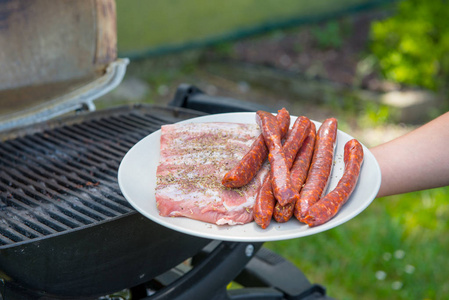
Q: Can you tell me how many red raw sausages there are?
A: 6